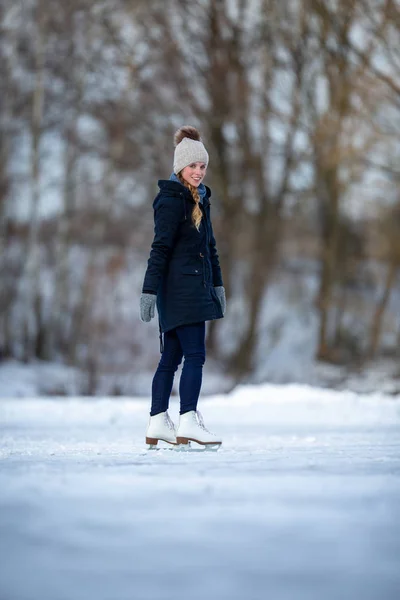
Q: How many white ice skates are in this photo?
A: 2